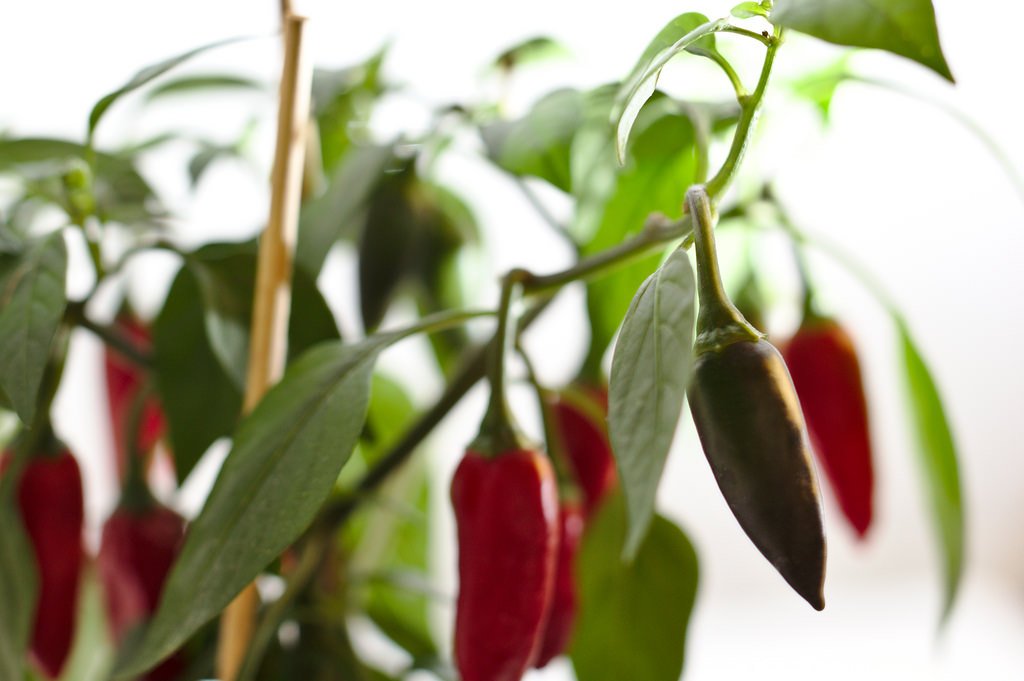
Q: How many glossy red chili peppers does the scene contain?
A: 7